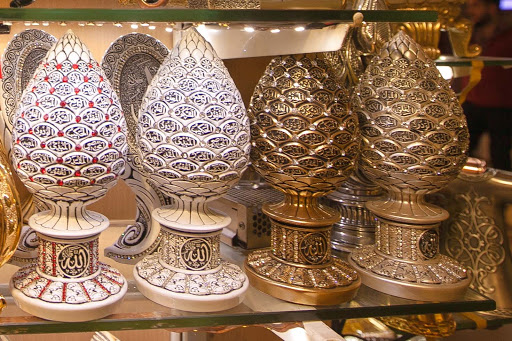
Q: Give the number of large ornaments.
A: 4